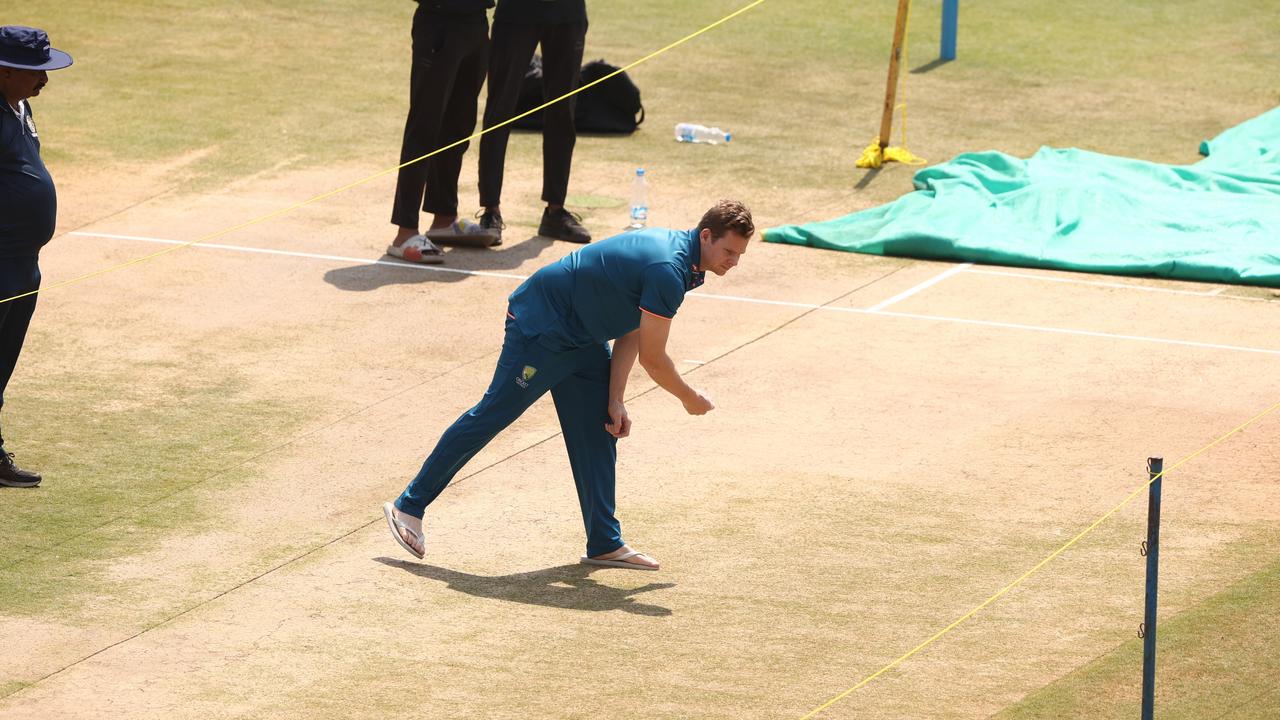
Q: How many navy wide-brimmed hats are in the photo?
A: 1